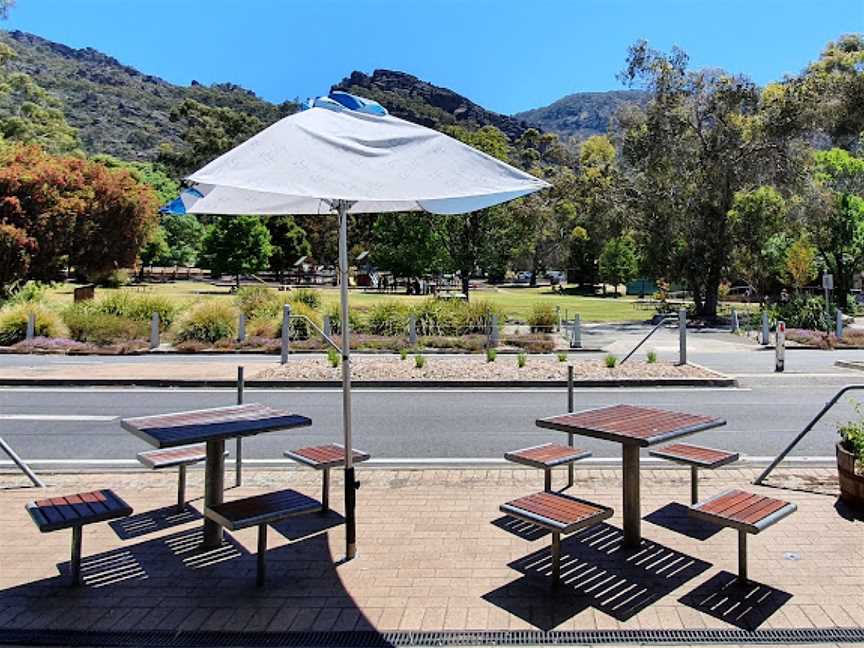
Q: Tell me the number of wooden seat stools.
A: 8